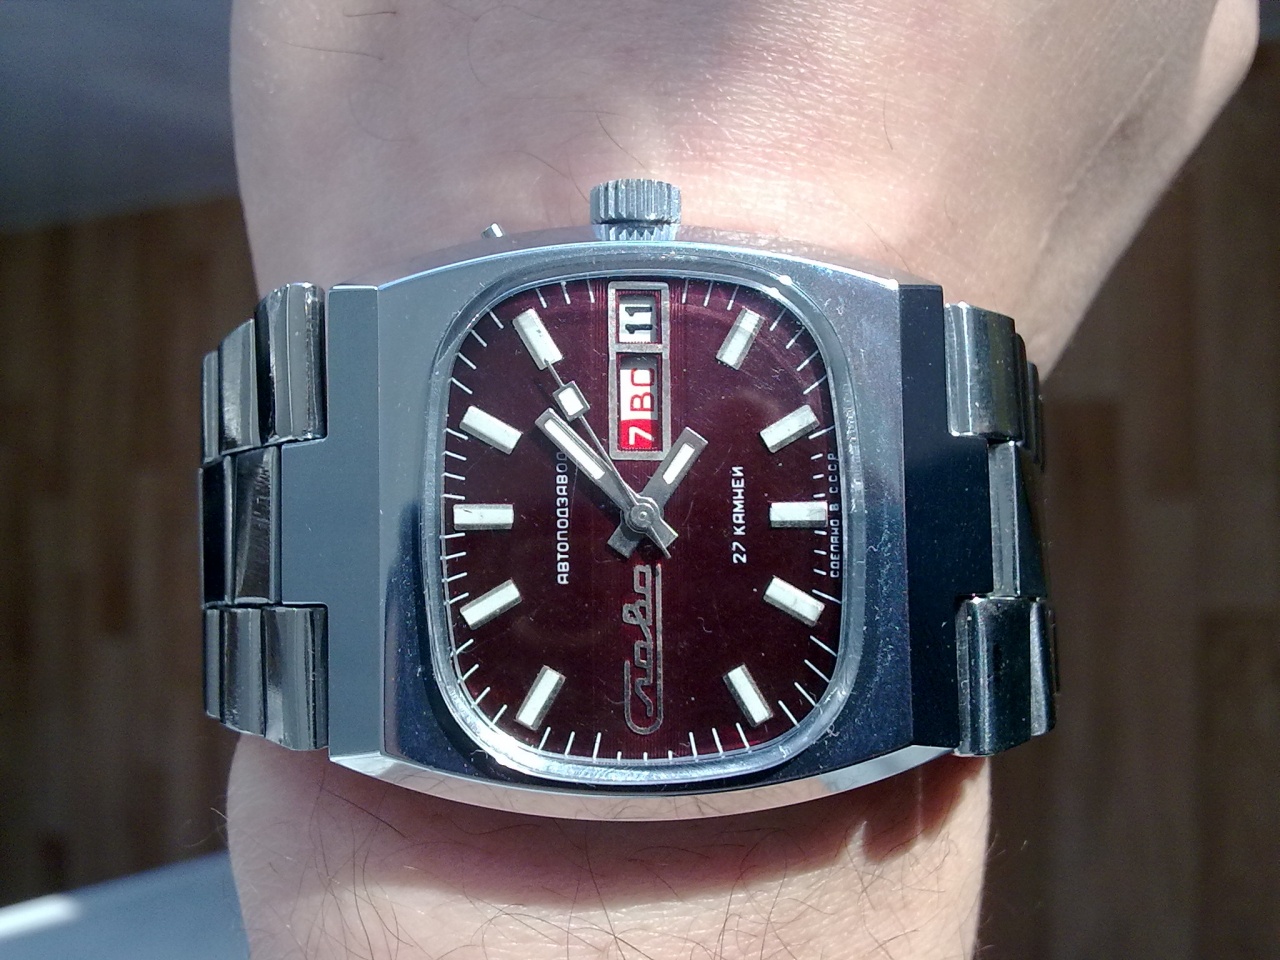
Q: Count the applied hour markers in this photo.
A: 10